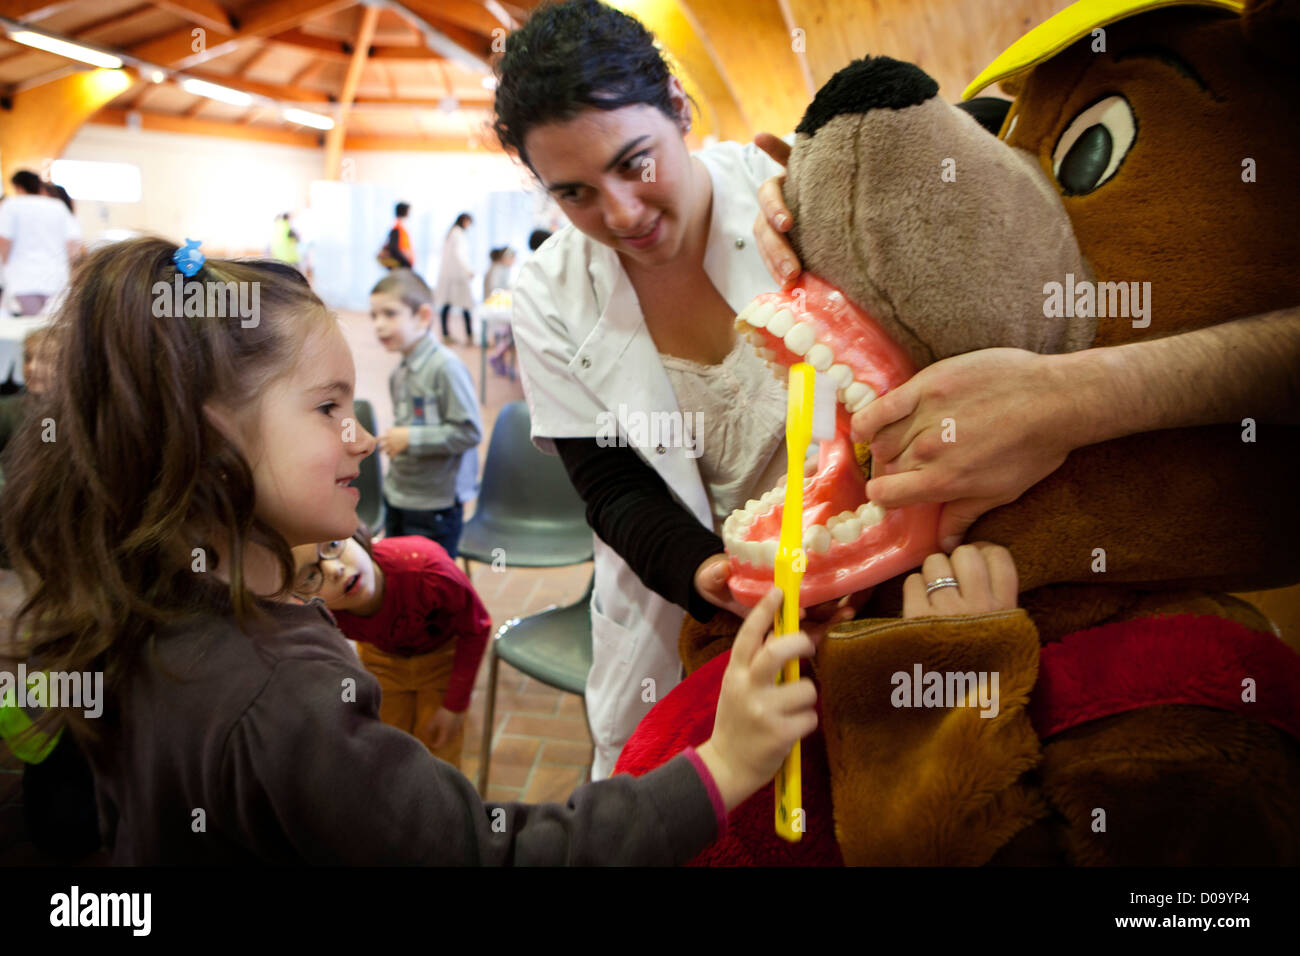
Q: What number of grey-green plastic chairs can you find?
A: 3